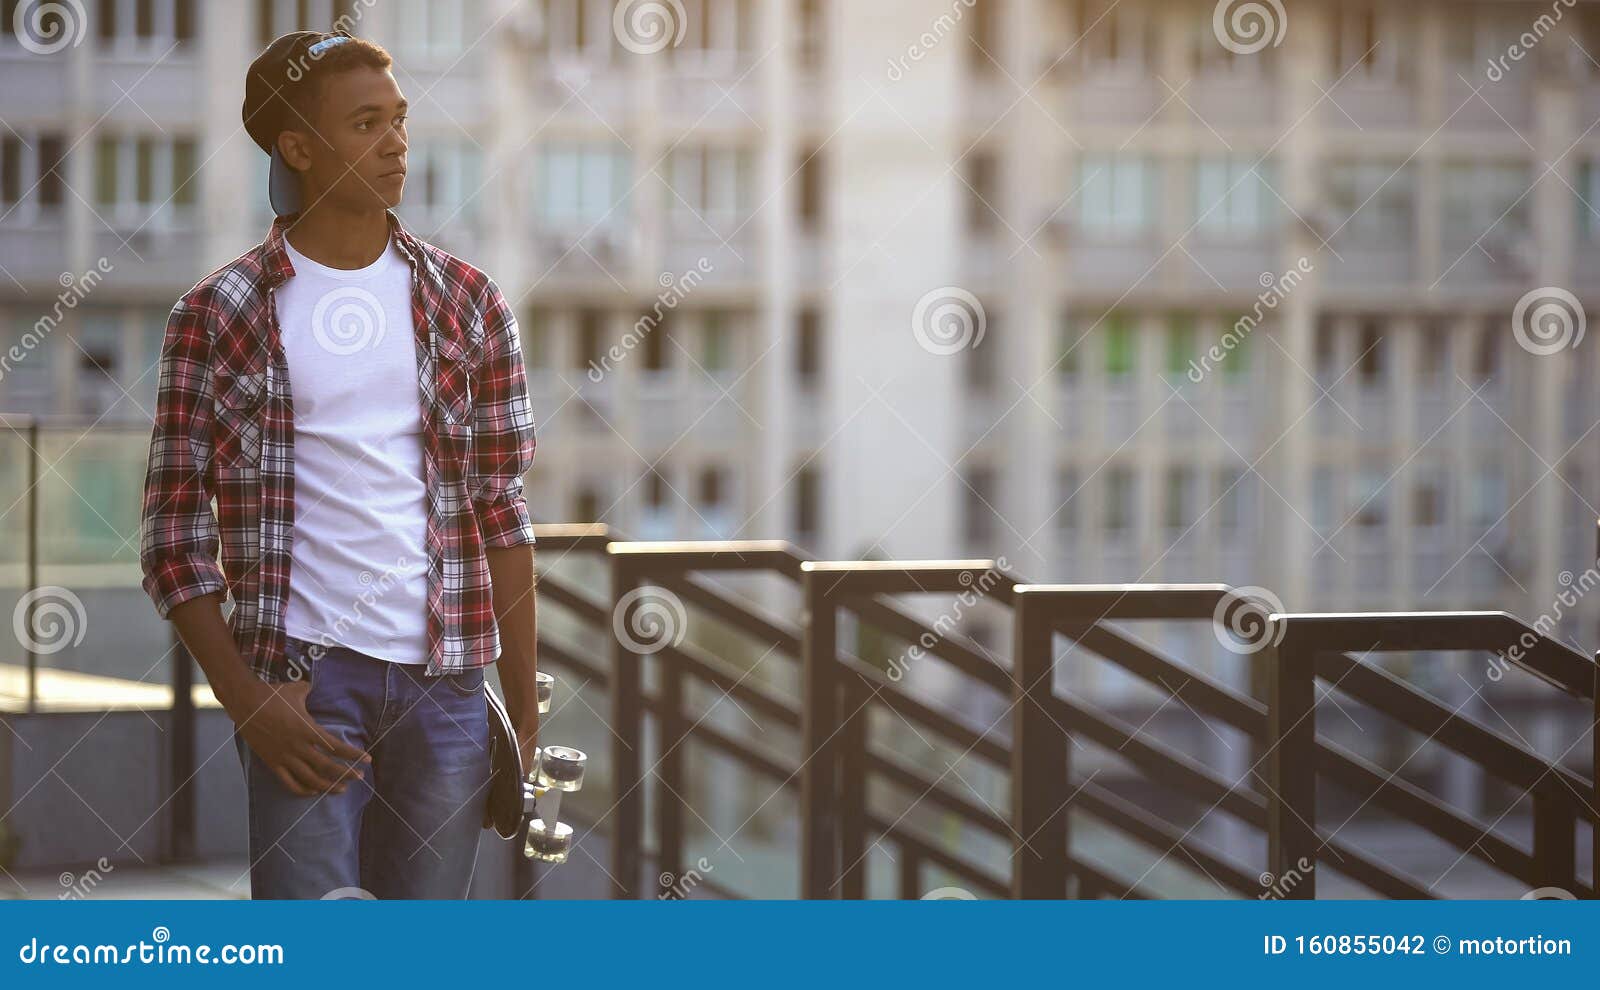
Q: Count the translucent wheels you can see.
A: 4